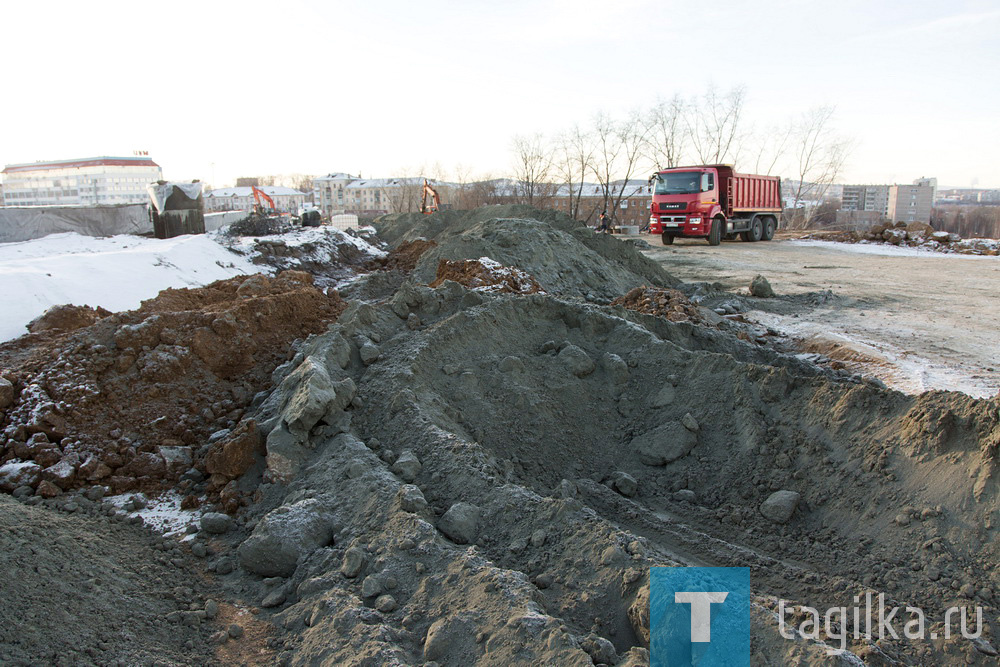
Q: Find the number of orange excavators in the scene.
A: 2